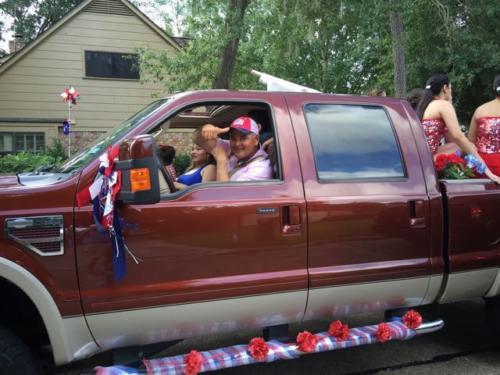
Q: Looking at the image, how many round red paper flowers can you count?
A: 6